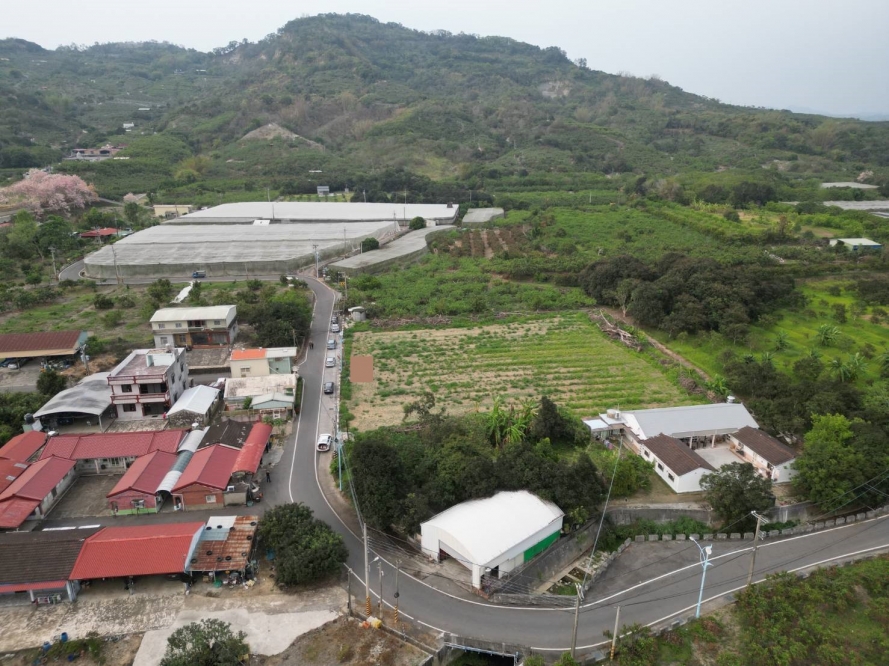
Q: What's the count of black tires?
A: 10